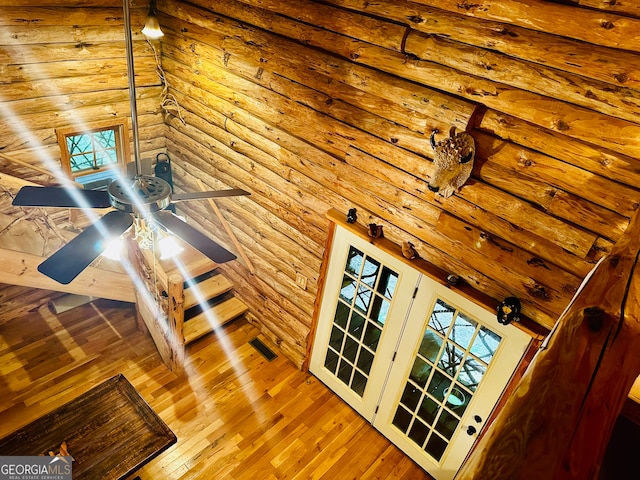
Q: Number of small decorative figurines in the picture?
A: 5